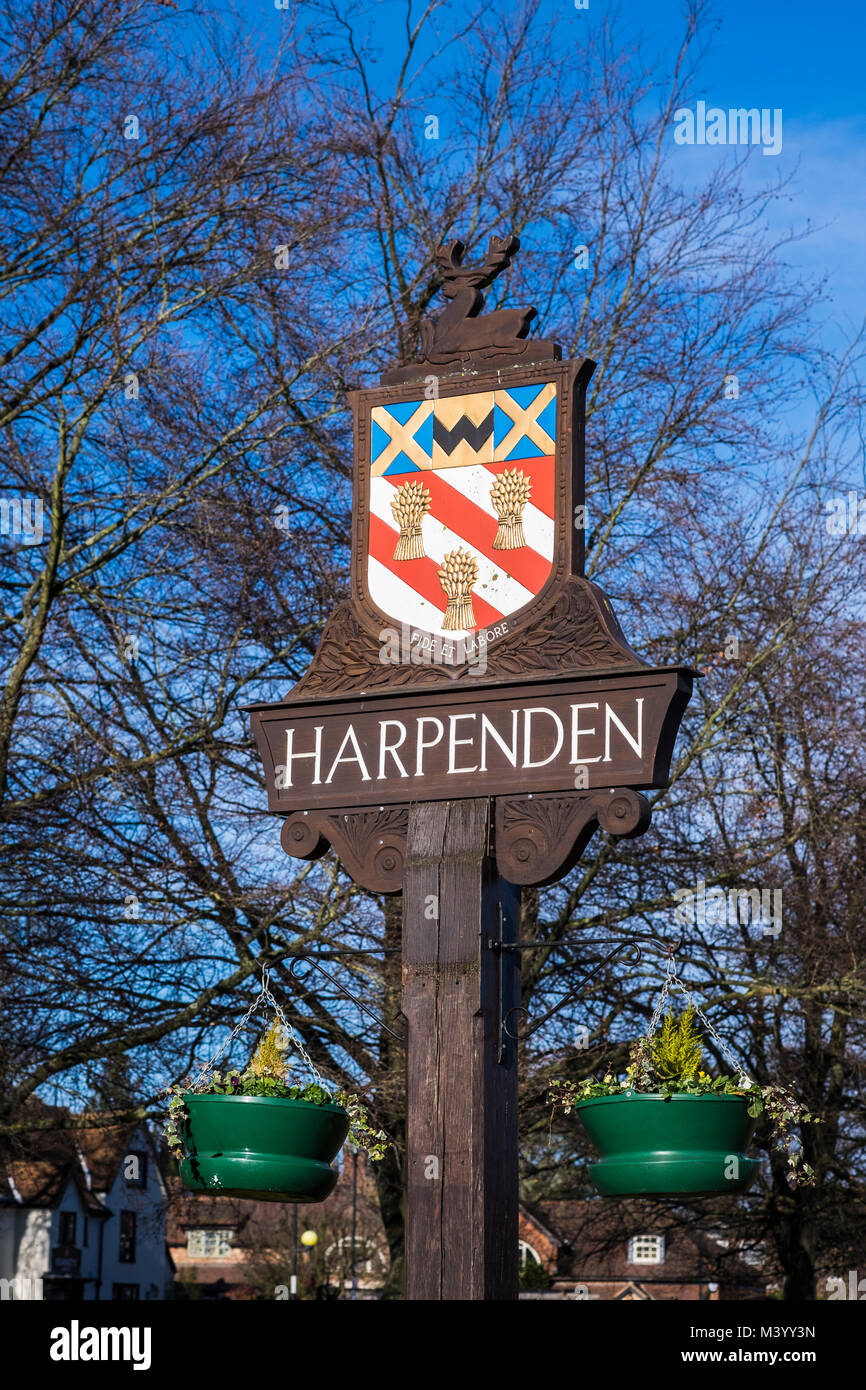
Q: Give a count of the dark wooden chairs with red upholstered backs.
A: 0